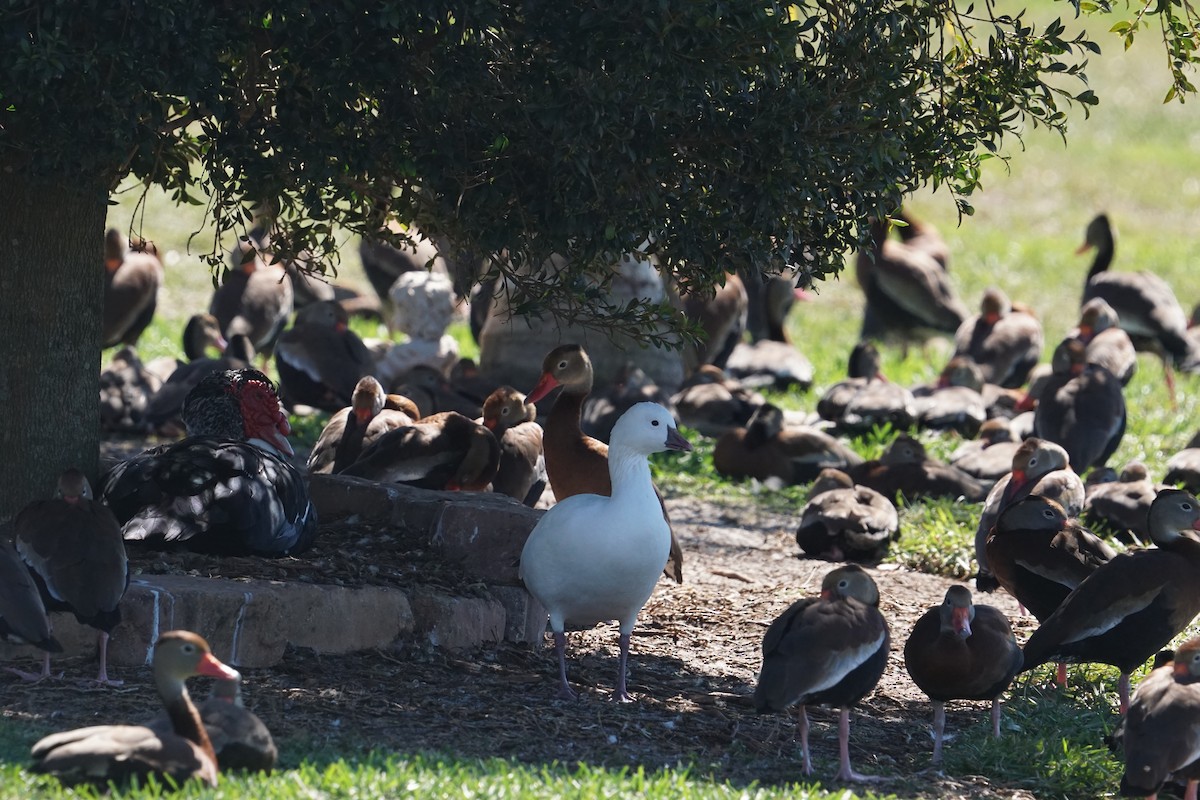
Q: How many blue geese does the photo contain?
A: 0